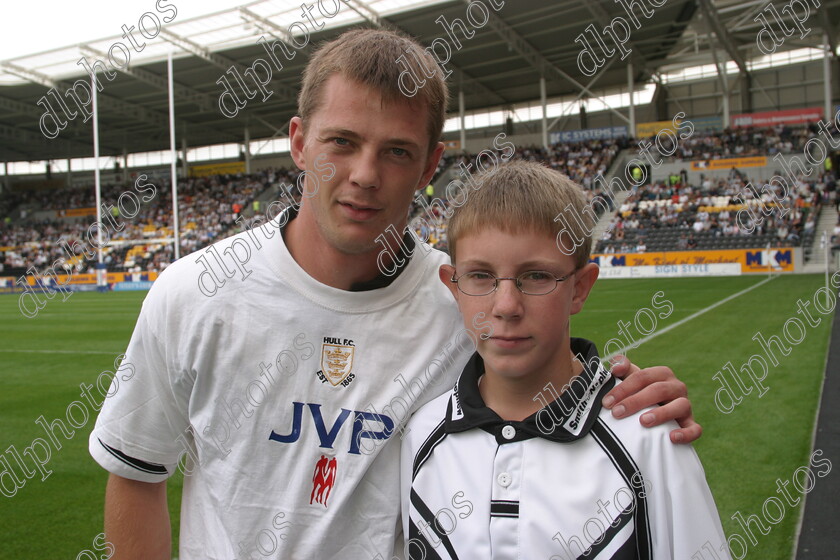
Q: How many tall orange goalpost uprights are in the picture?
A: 0